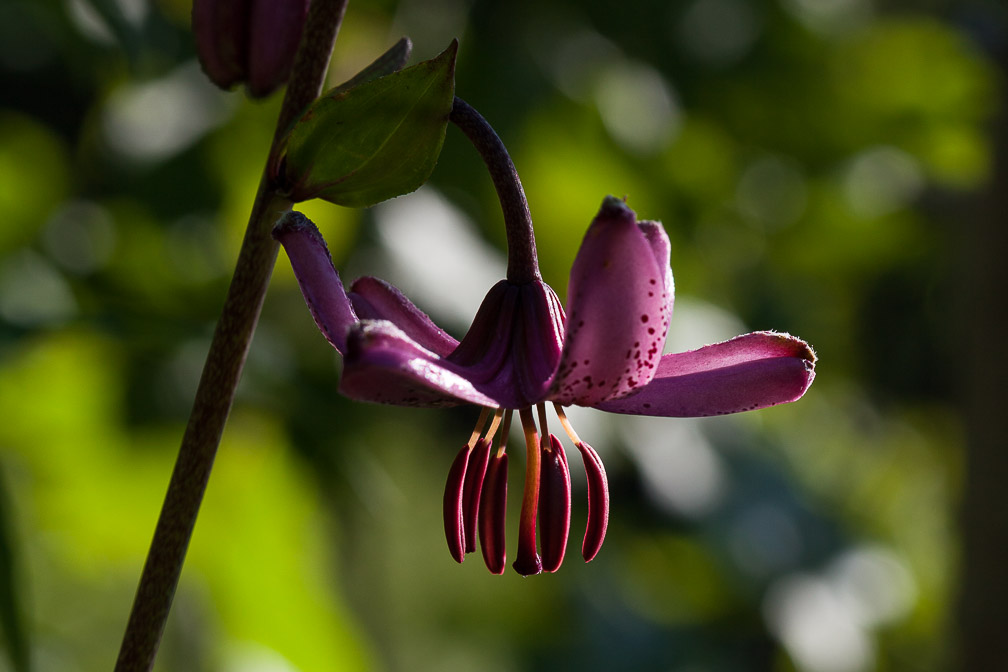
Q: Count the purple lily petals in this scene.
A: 6